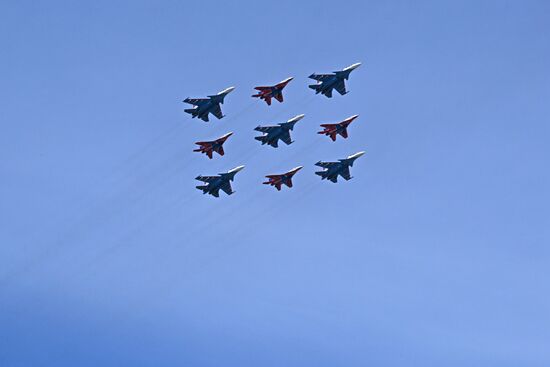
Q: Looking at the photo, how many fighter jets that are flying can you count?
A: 9